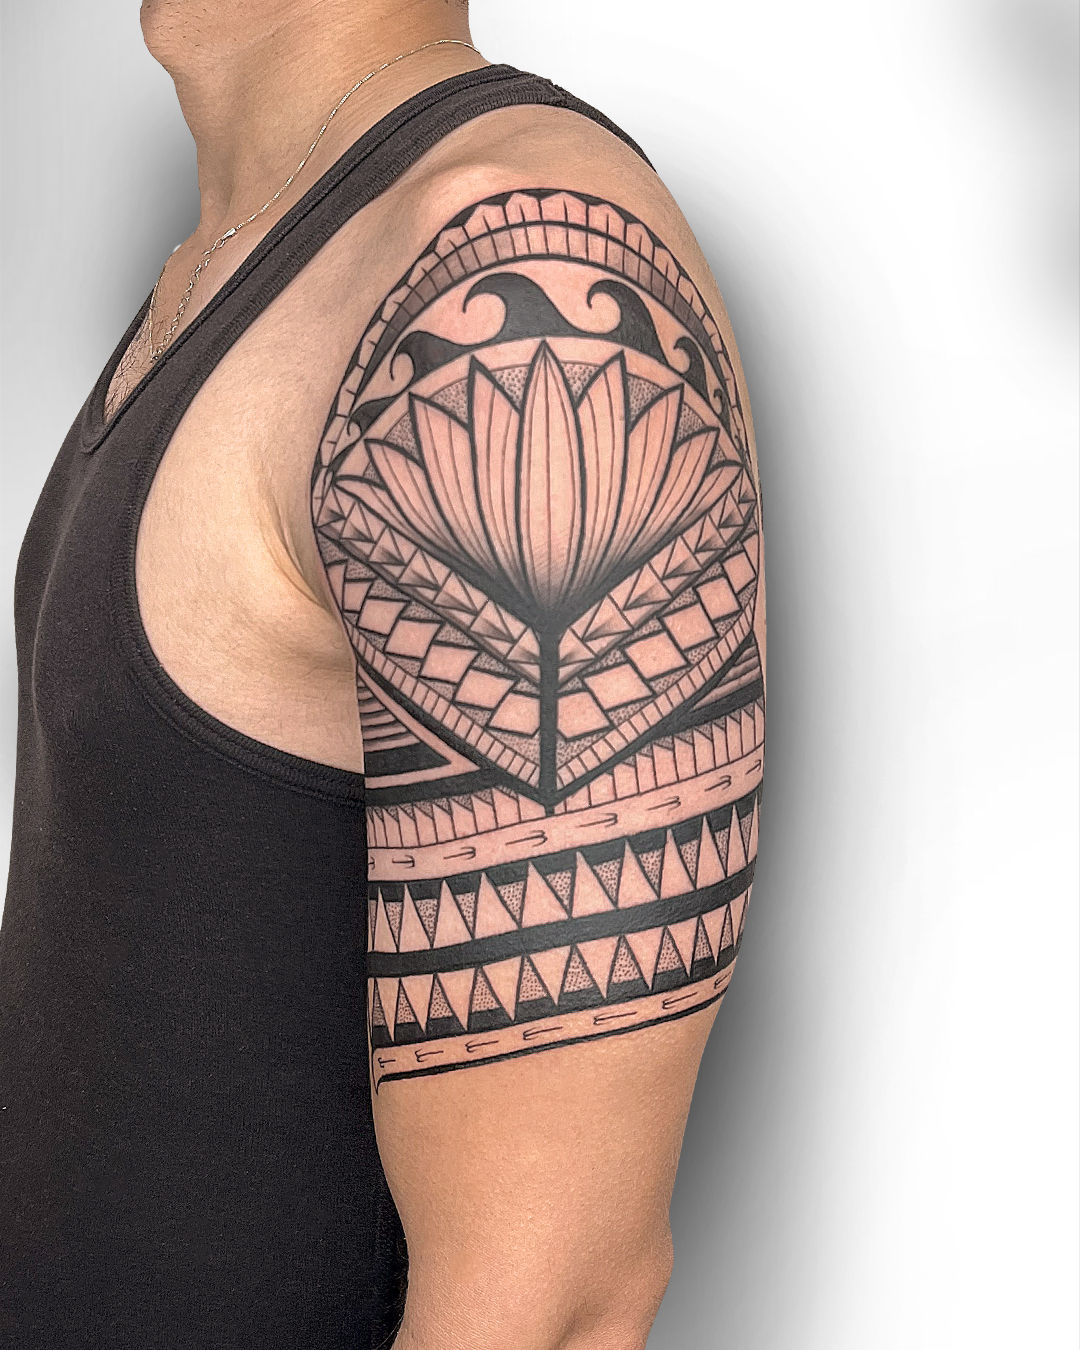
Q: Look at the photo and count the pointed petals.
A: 9